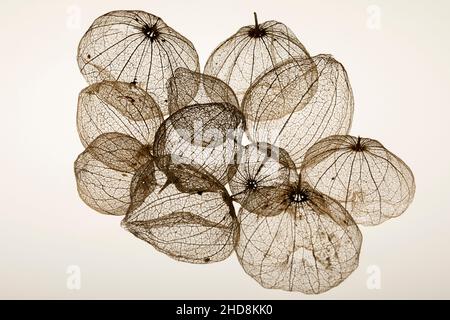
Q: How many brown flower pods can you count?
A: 11